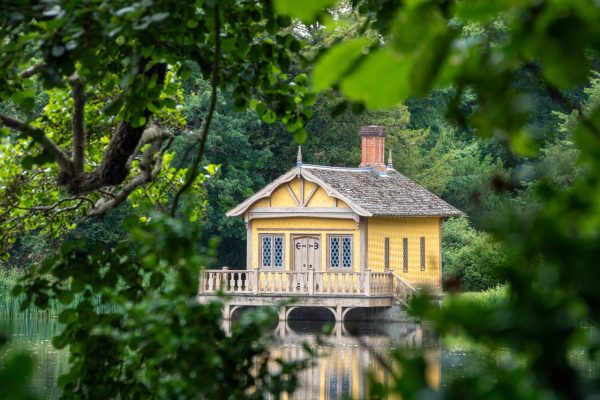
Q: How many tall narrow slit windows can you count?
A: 3